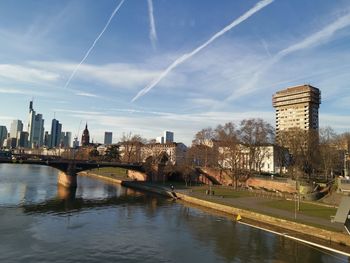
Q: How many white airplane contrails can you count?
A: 4